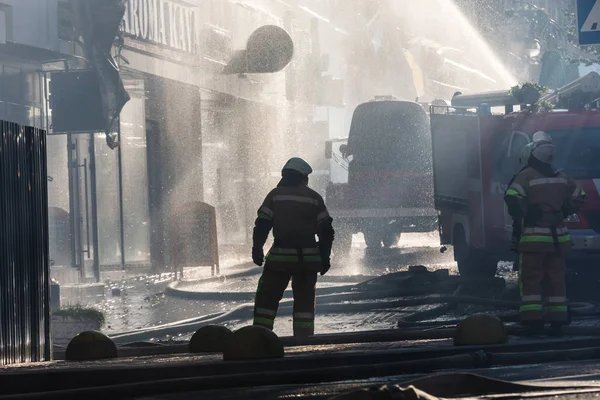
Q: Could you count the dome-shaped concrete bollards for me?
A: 4